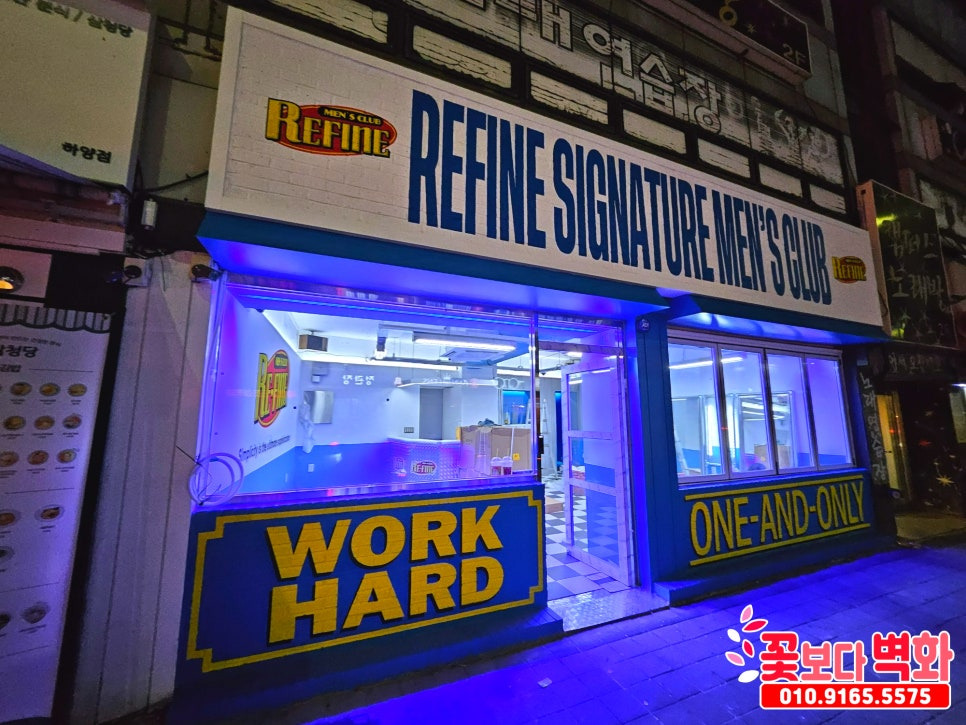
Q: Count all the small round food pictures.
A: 14